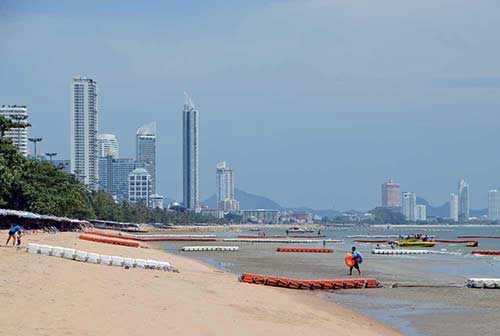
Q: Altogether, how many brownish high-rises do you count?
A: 1